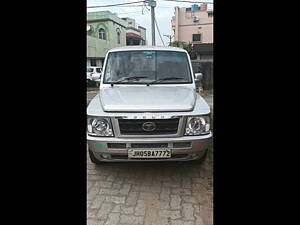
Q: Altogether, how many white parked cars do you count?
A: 2